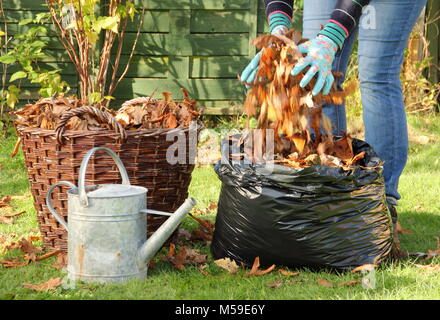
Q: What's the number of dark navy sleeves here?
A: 2